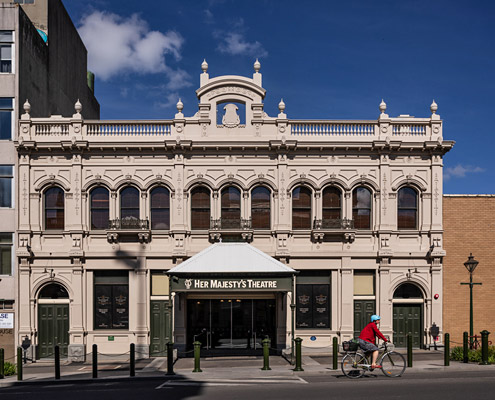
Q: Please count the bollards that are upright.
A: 14